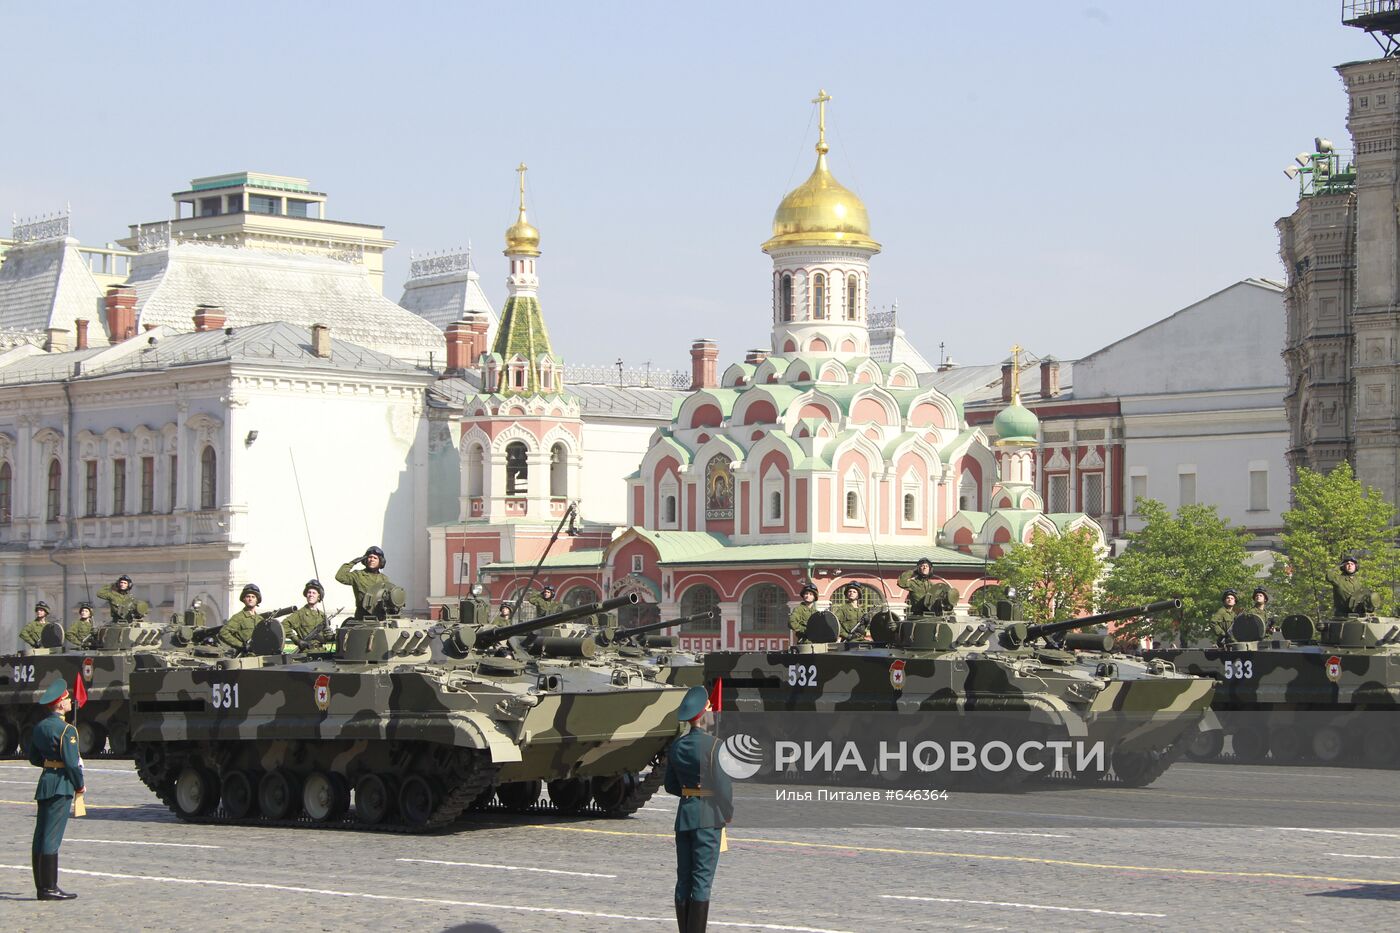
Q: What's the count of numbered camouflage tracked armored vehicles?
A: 4